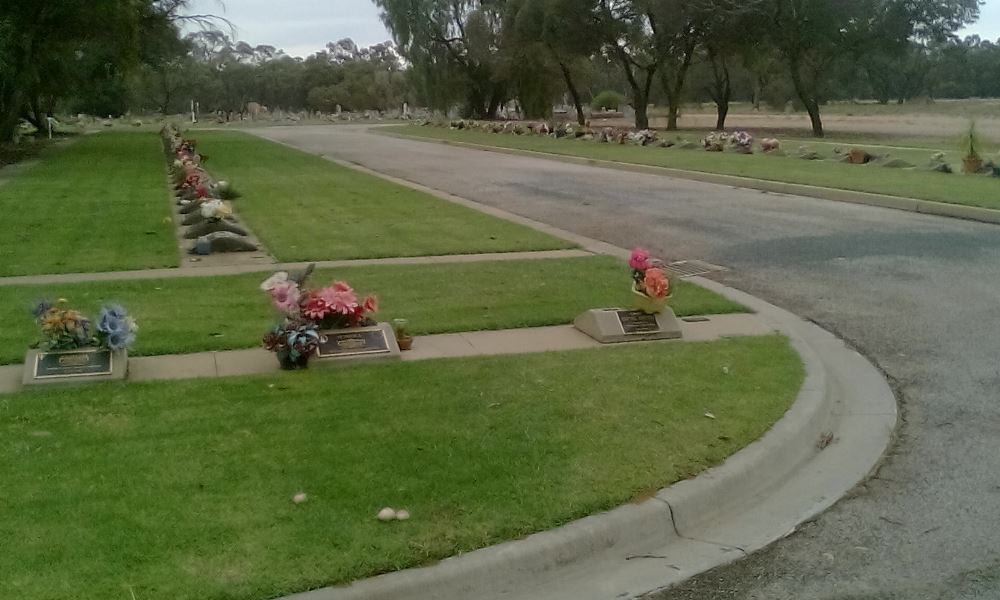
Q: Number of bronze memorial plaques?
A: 3